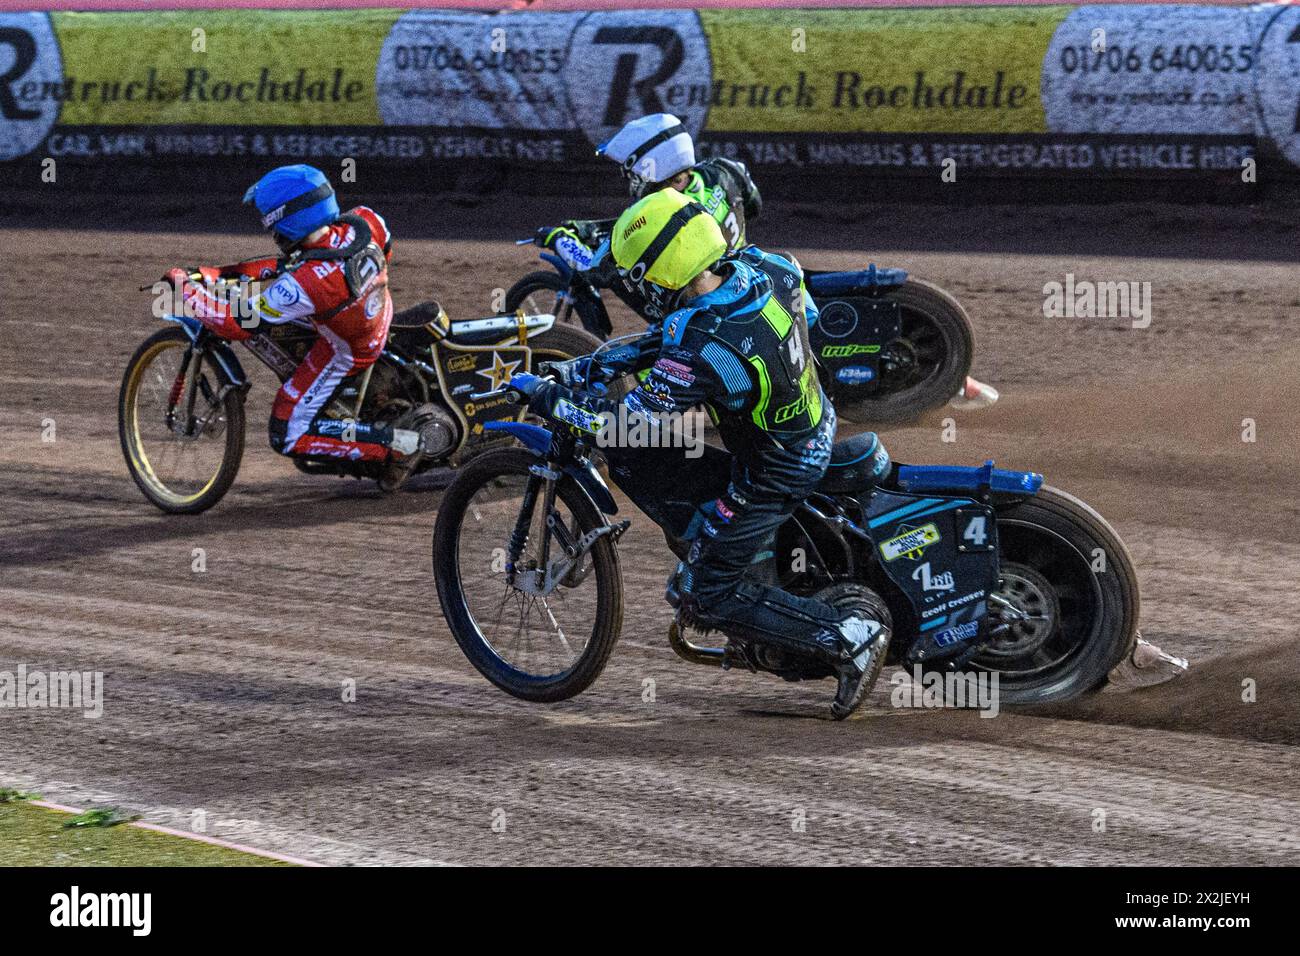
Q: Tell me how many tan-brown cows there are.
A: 0